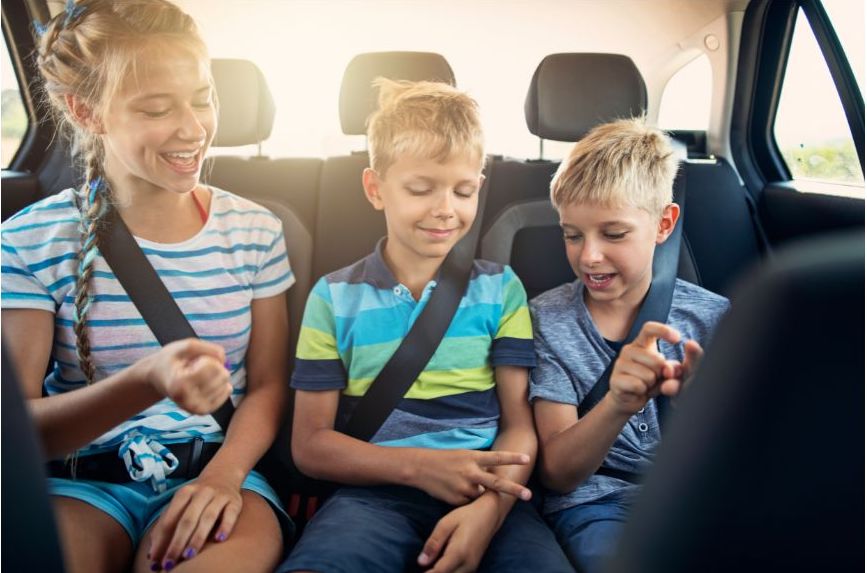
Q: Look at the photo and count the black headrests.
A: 3